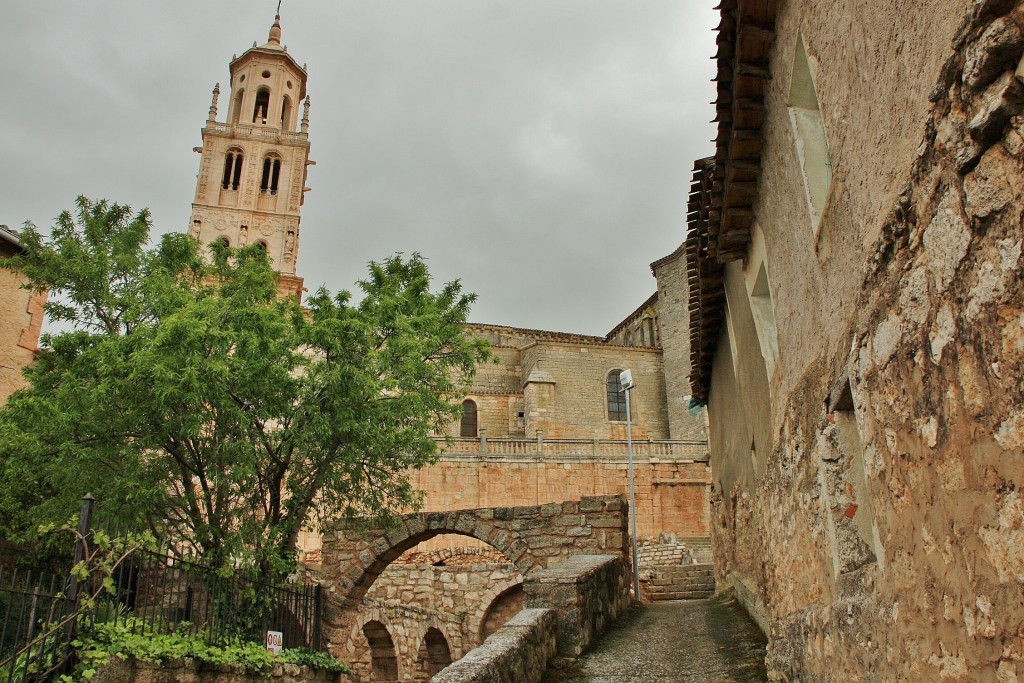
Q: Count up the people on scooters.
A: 0